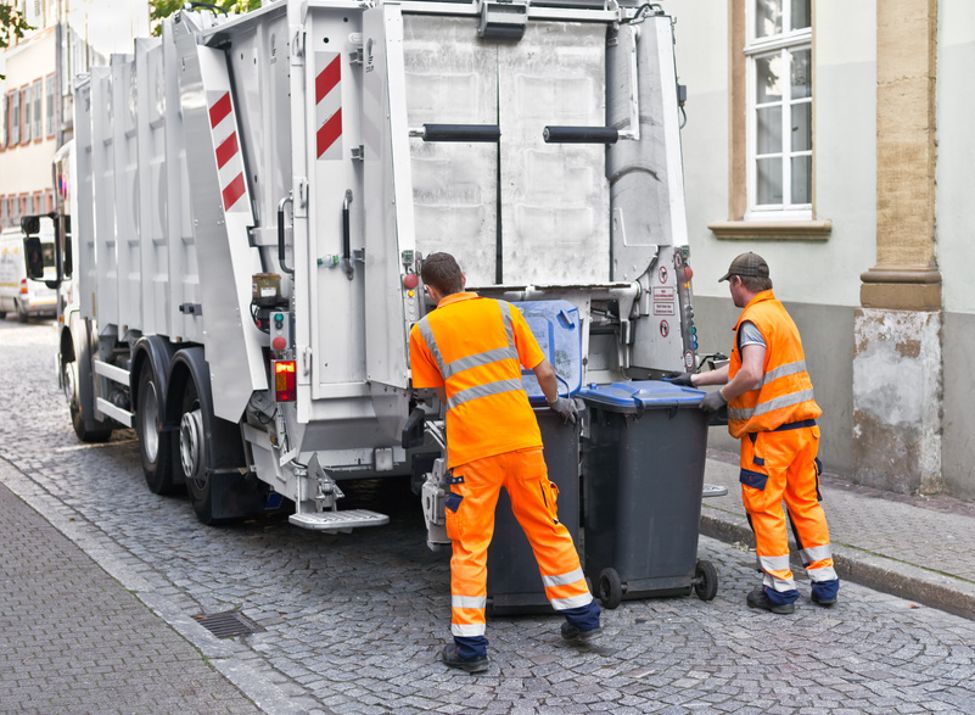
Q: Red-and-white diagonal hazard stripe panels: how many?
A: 2